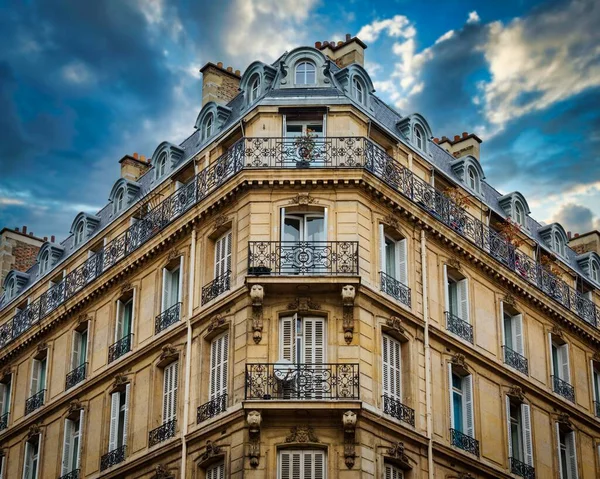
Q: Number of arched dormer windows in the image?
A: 14